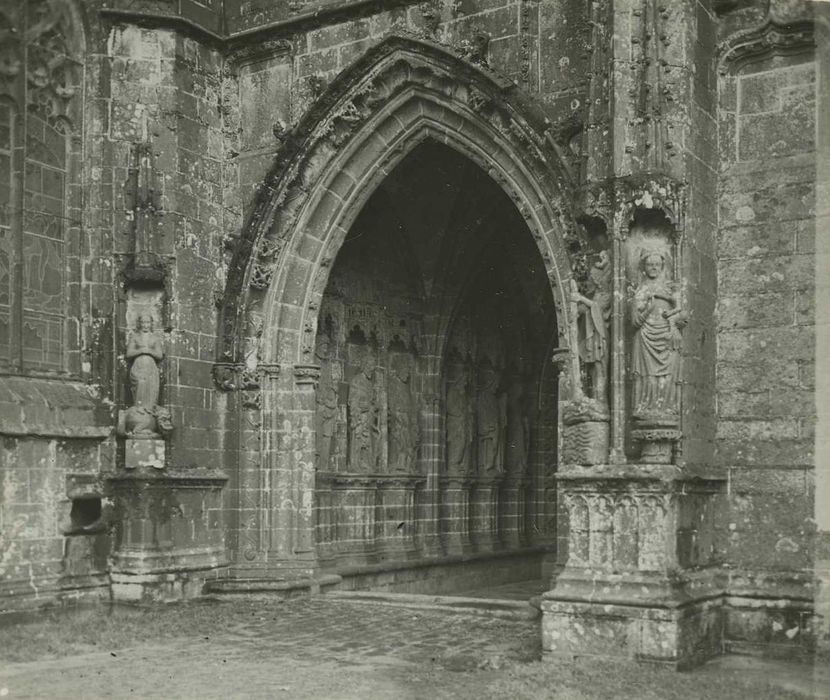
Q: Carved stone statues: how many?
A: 9